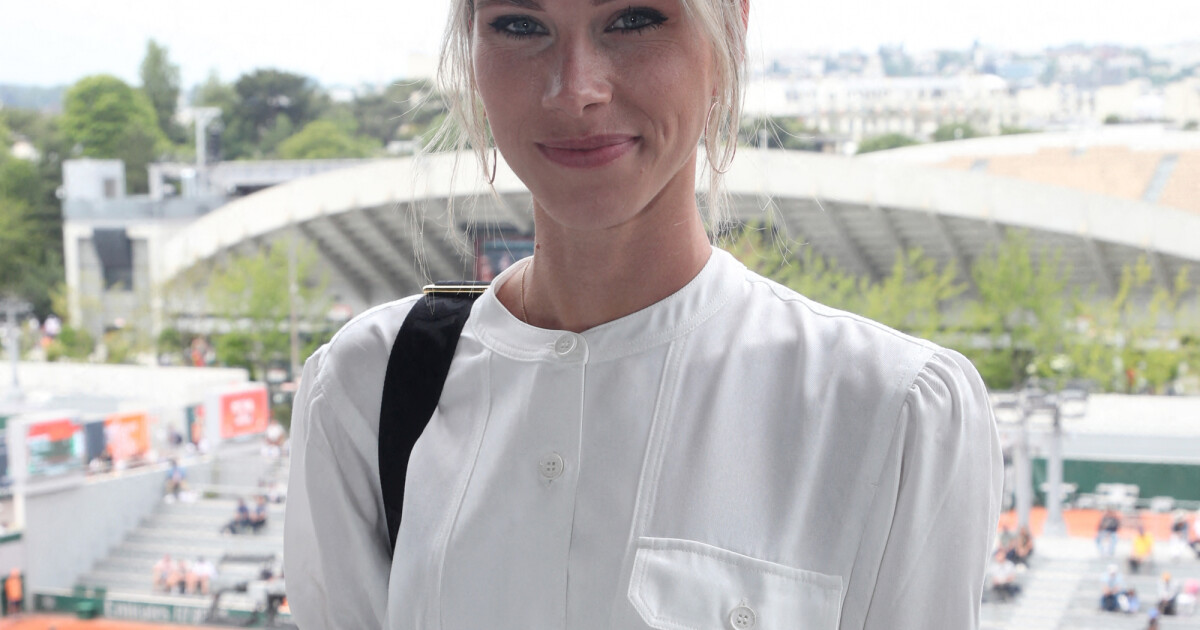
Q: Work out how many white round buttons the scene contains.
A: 3